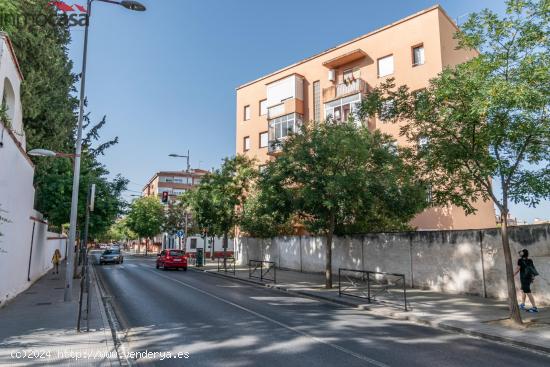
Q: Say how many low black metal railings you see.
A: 3